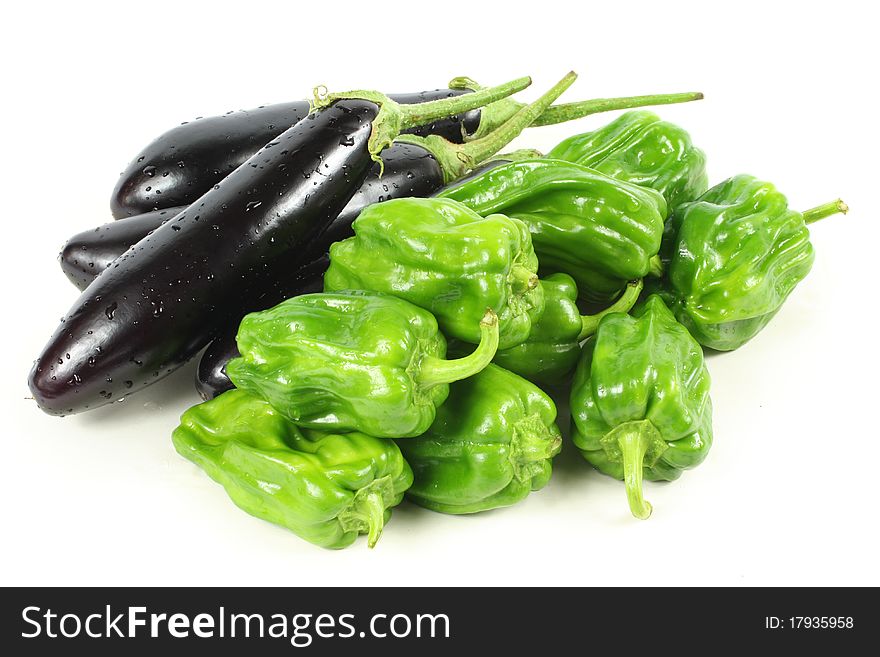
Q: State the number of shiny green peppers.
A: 9